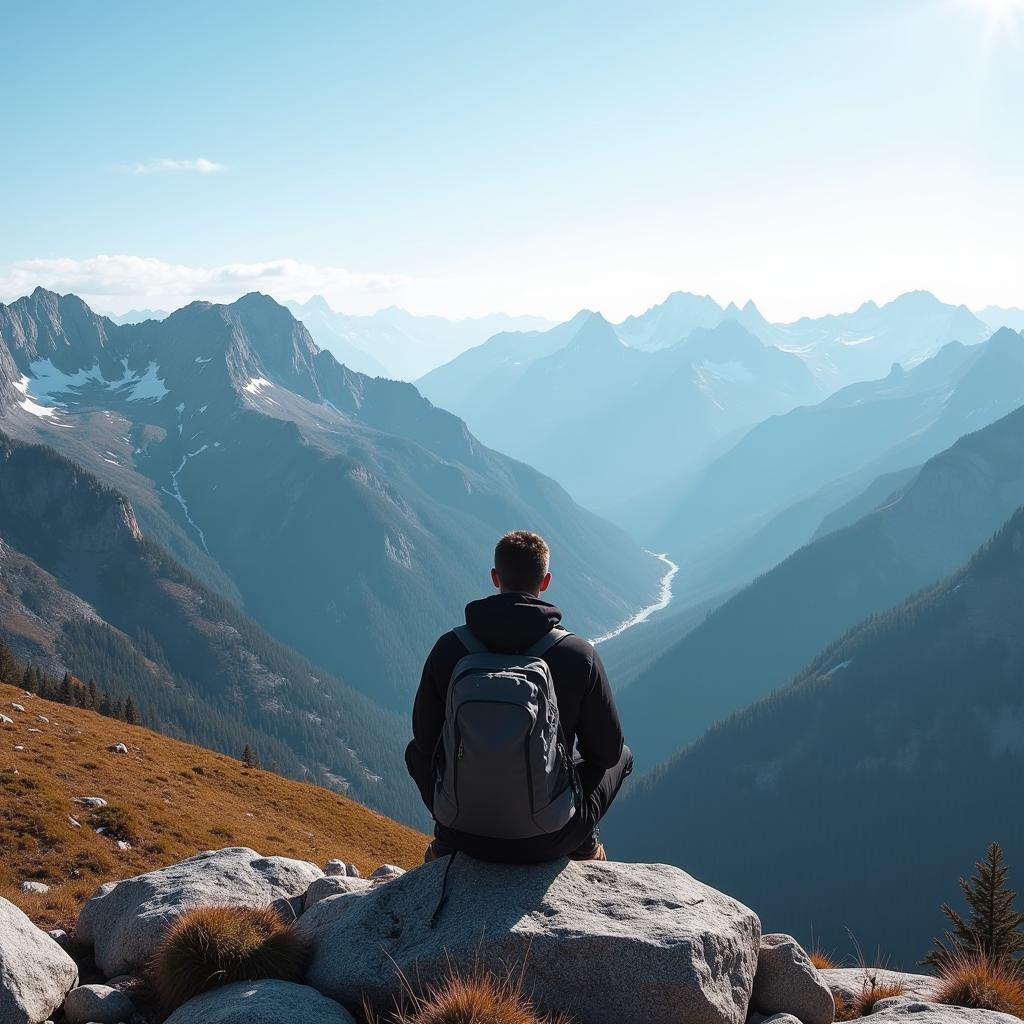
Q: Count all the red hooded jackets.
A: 0